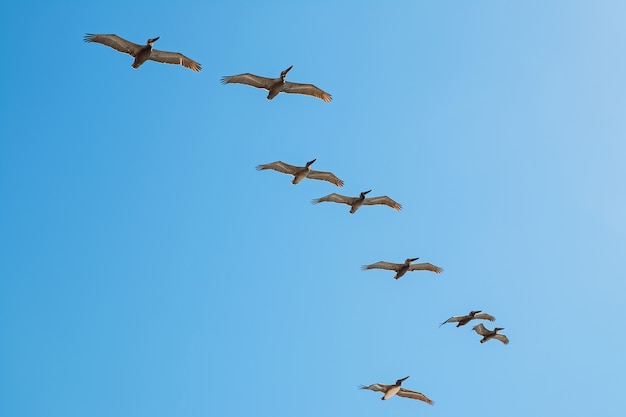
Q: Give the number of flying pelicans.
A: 8